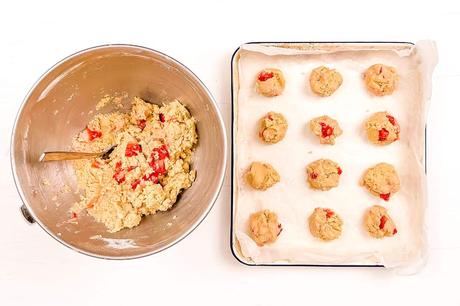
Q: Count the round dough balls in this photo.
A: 12